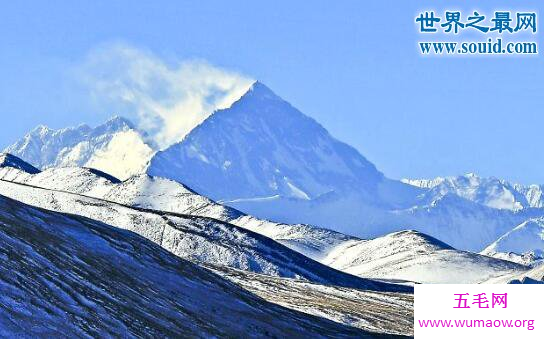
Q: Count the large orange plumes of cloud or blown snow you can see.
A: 0